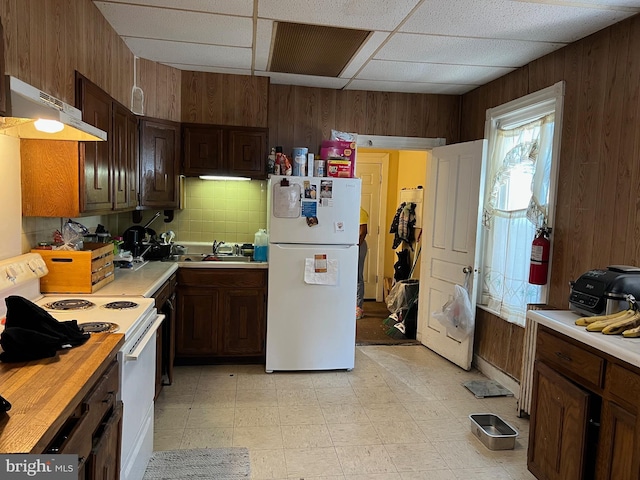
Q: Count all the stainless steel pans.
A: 1